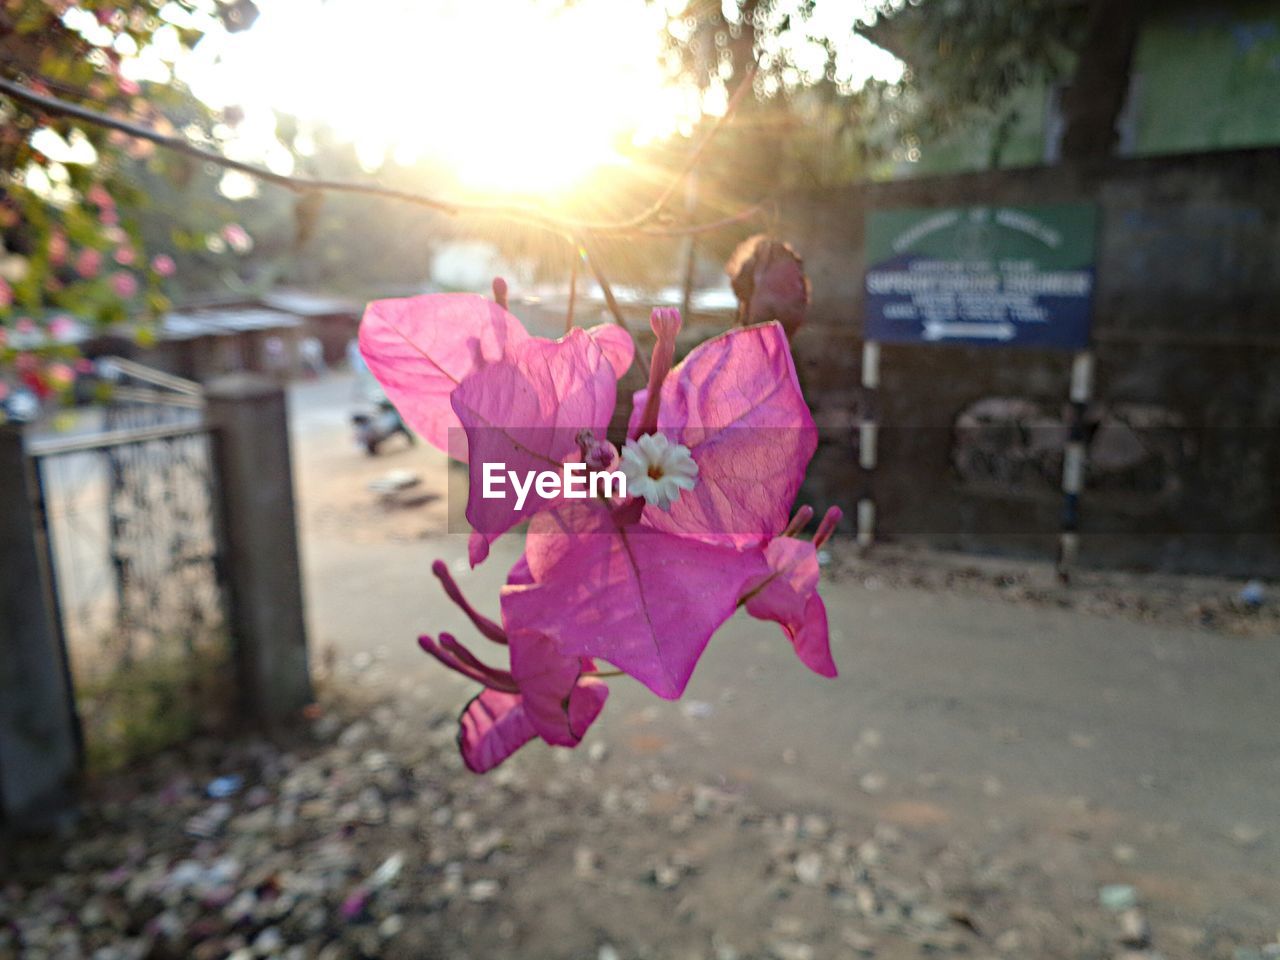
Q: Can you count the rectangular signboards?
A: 1